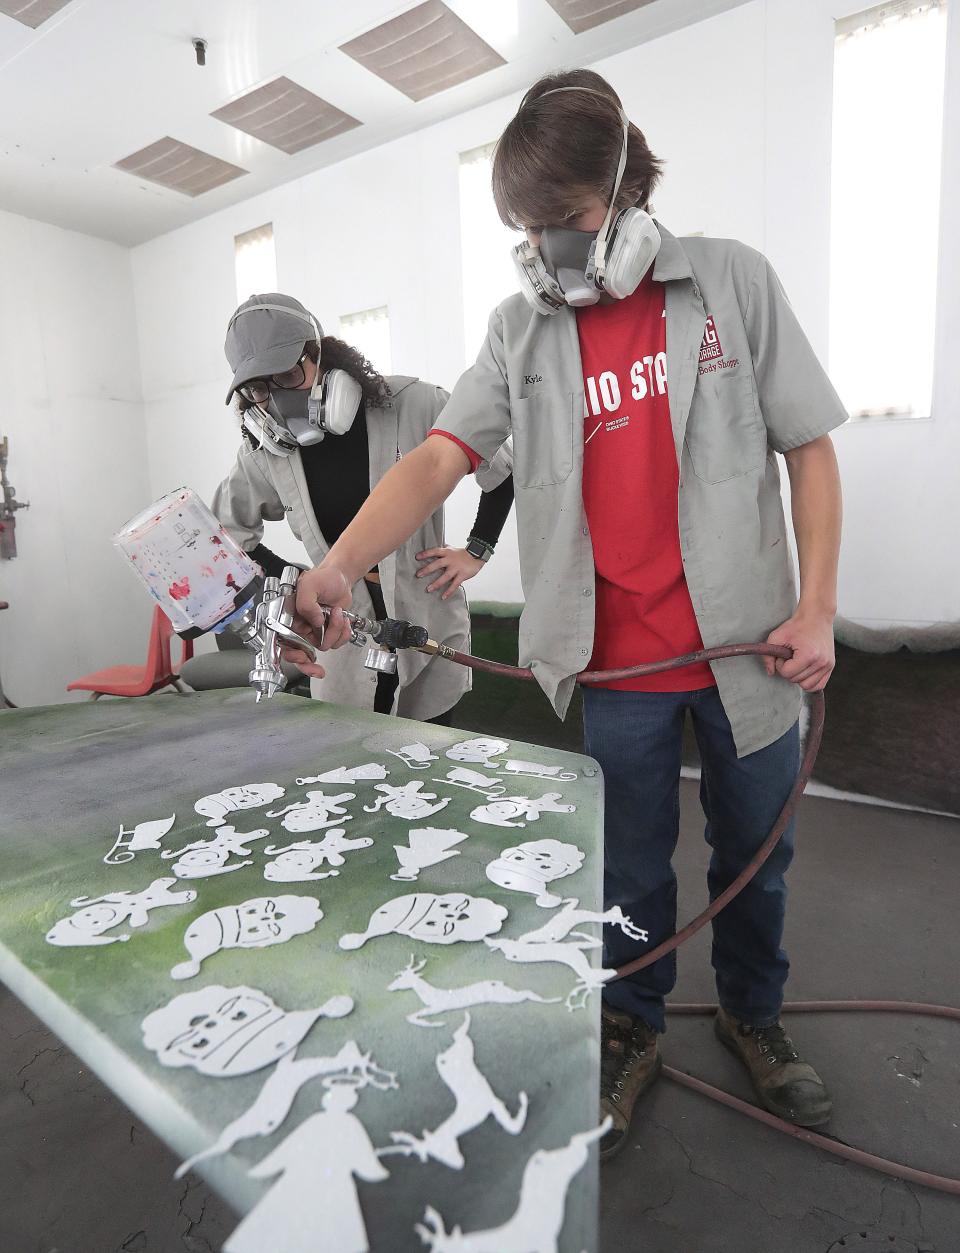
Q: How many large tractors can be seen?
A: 0